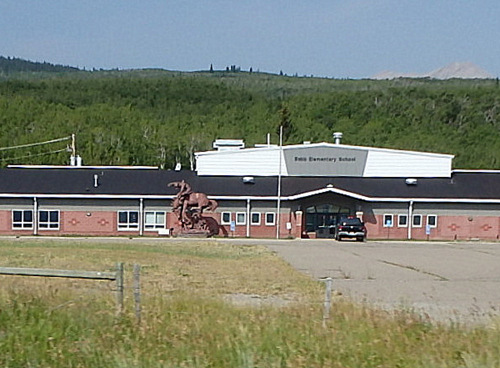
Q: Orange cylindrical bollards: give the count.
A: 0